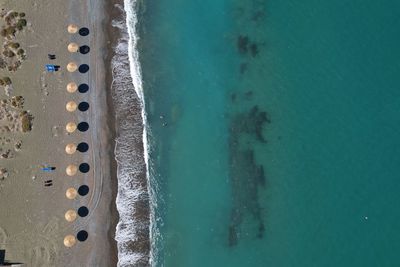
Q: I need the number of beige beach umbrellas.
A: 11